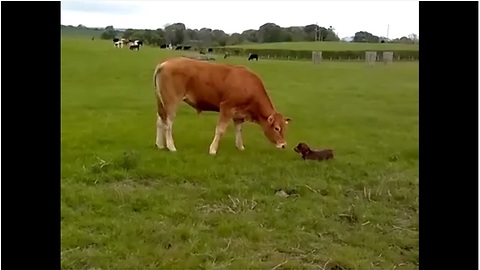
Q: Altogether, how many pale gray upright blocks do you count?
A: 3